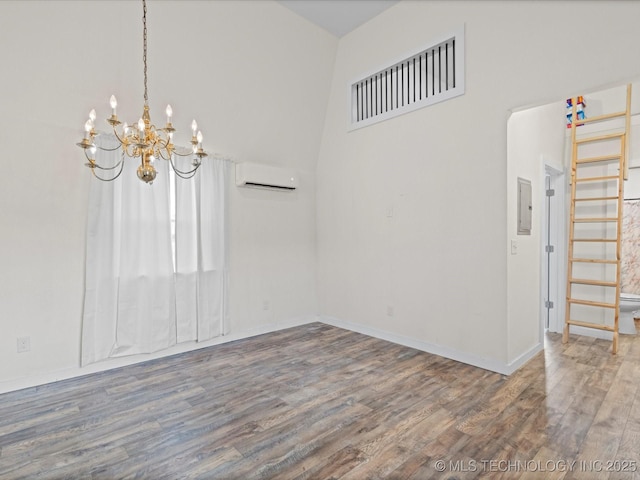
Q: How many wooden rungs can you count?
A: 11